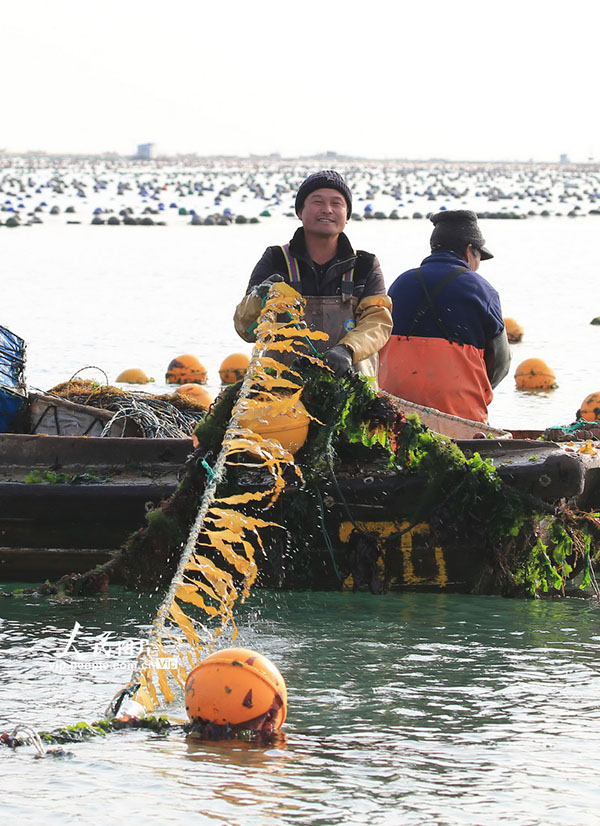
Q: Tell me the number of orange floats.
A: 9